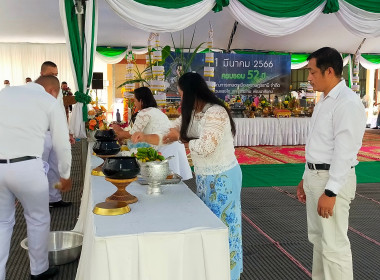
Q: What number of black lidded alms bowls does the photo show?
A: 3